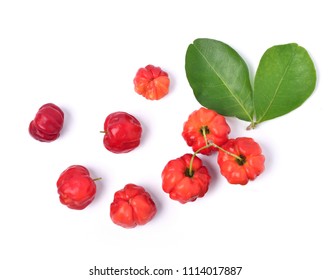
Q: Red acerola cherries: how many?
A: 8